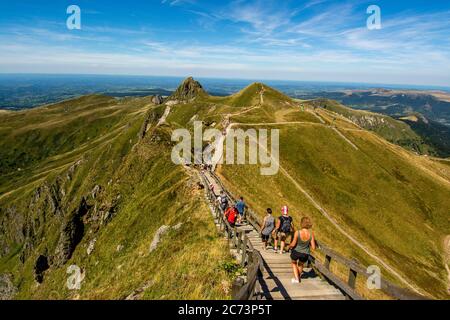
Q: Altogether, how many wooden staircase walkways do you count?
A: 1